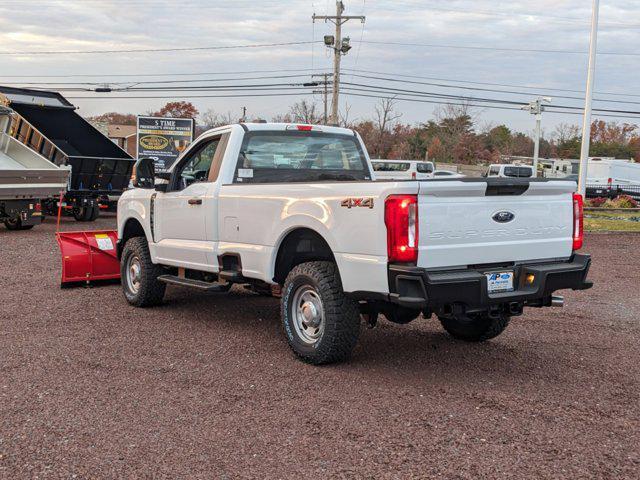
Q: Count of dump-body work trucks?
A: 2